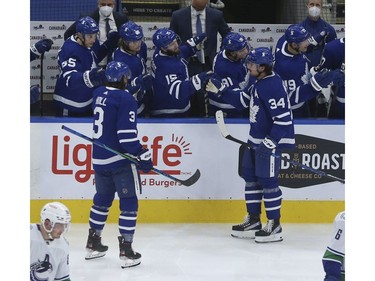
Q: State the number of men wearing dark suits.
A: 2